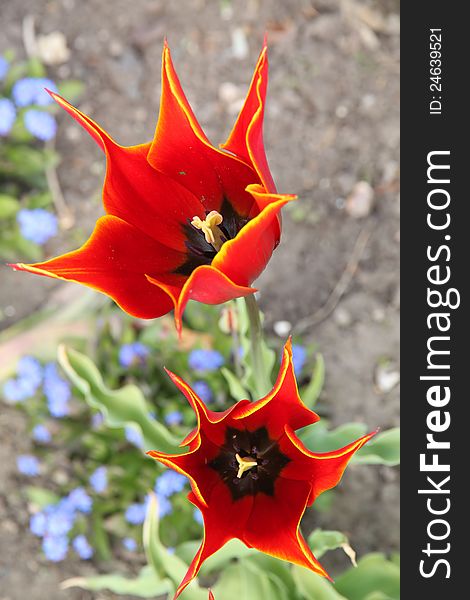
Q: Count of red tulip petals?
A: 12